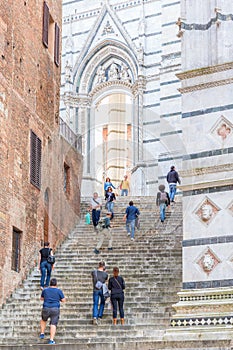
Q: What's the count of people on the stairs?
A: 12